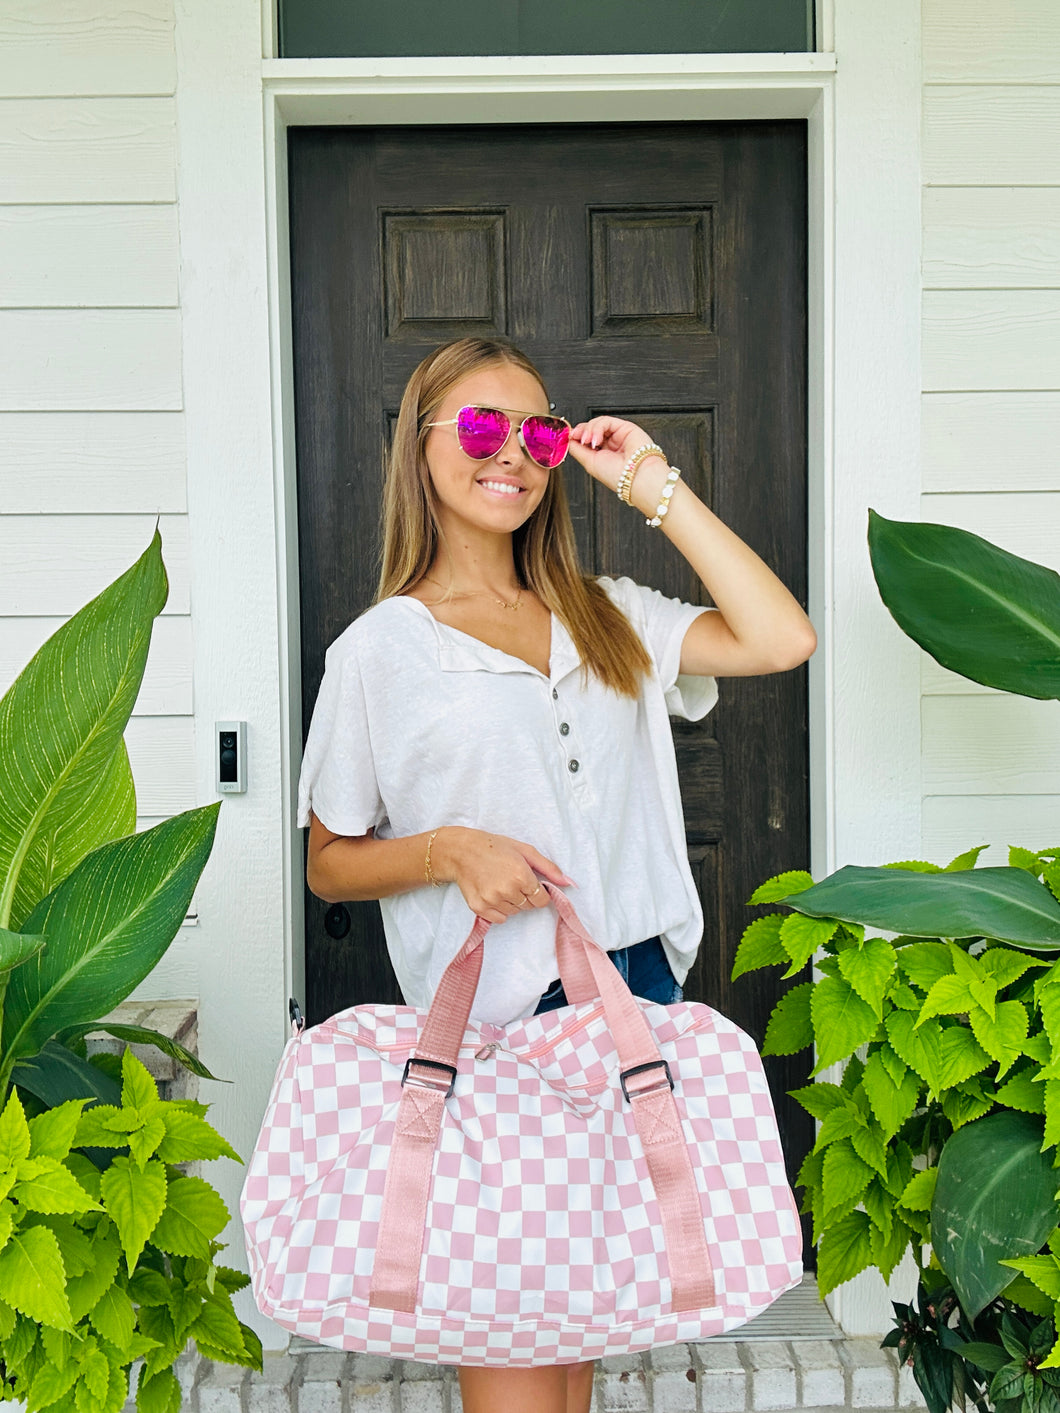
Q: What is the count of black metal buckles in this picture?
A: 2